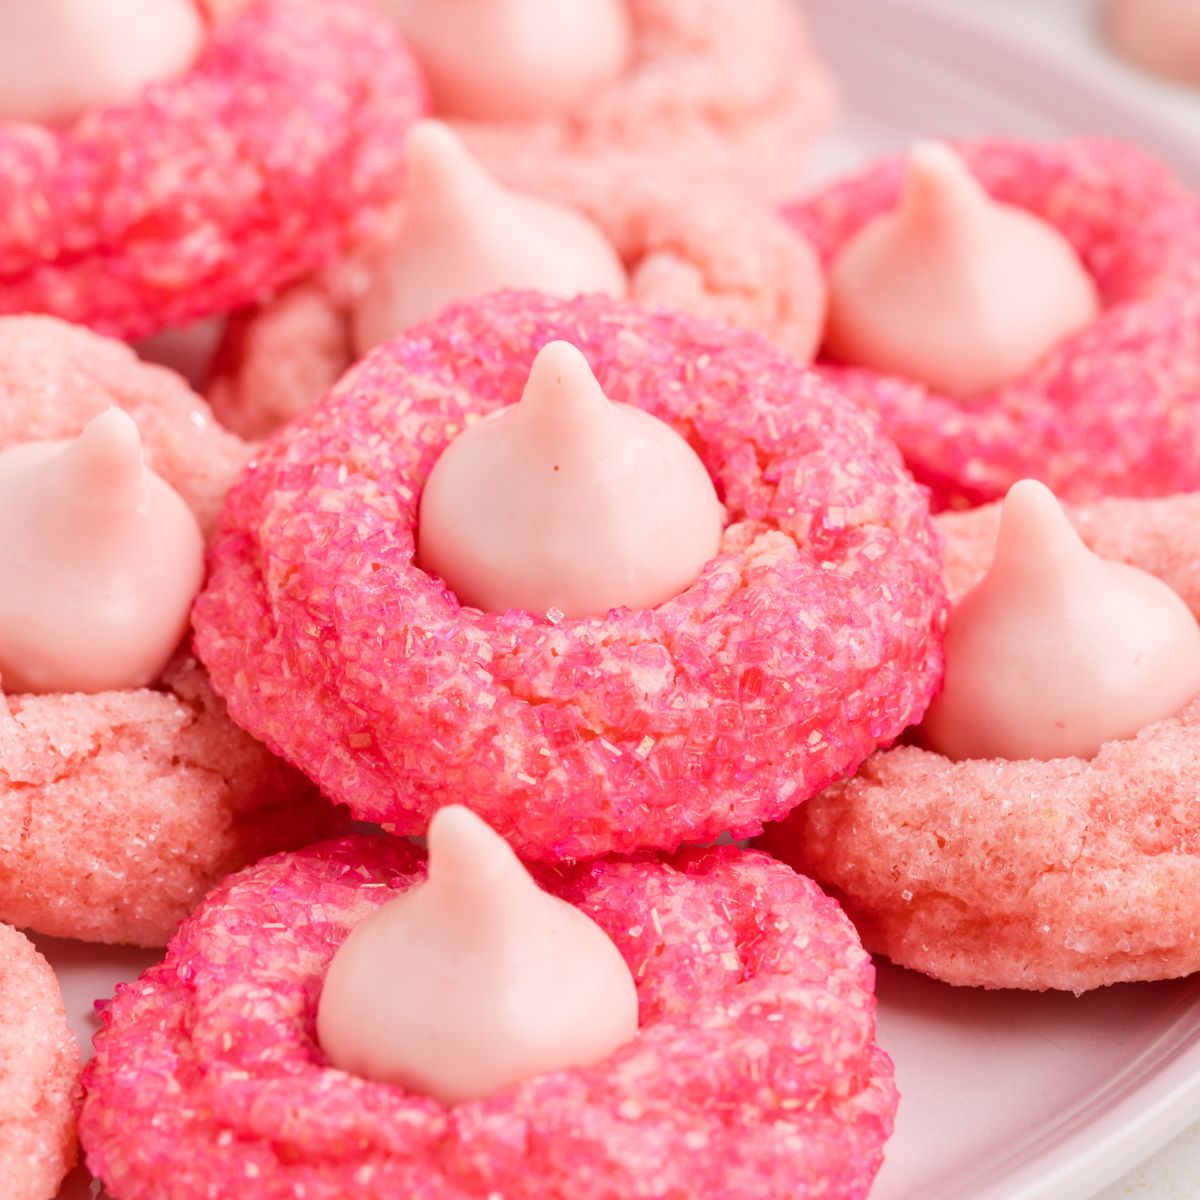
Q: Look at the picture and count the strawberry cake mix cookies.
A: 9